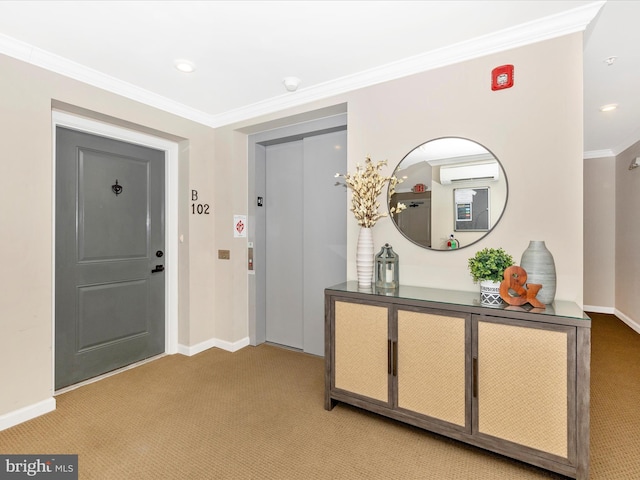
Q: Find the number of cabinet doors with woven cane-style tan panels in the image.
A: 3